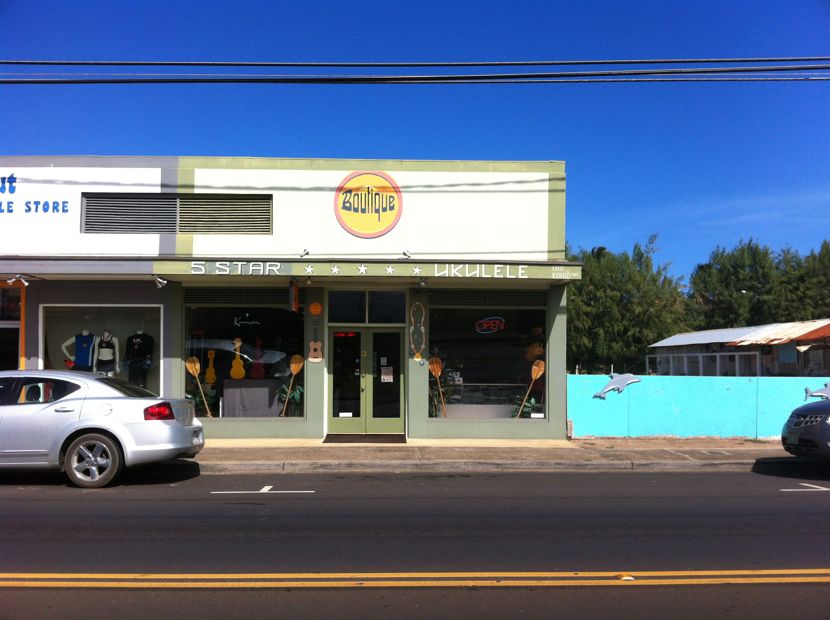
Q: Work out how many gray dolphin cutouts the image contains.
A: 2